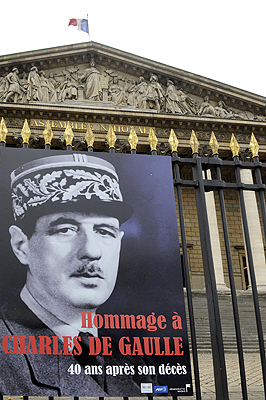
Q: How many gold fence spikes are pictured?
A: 13